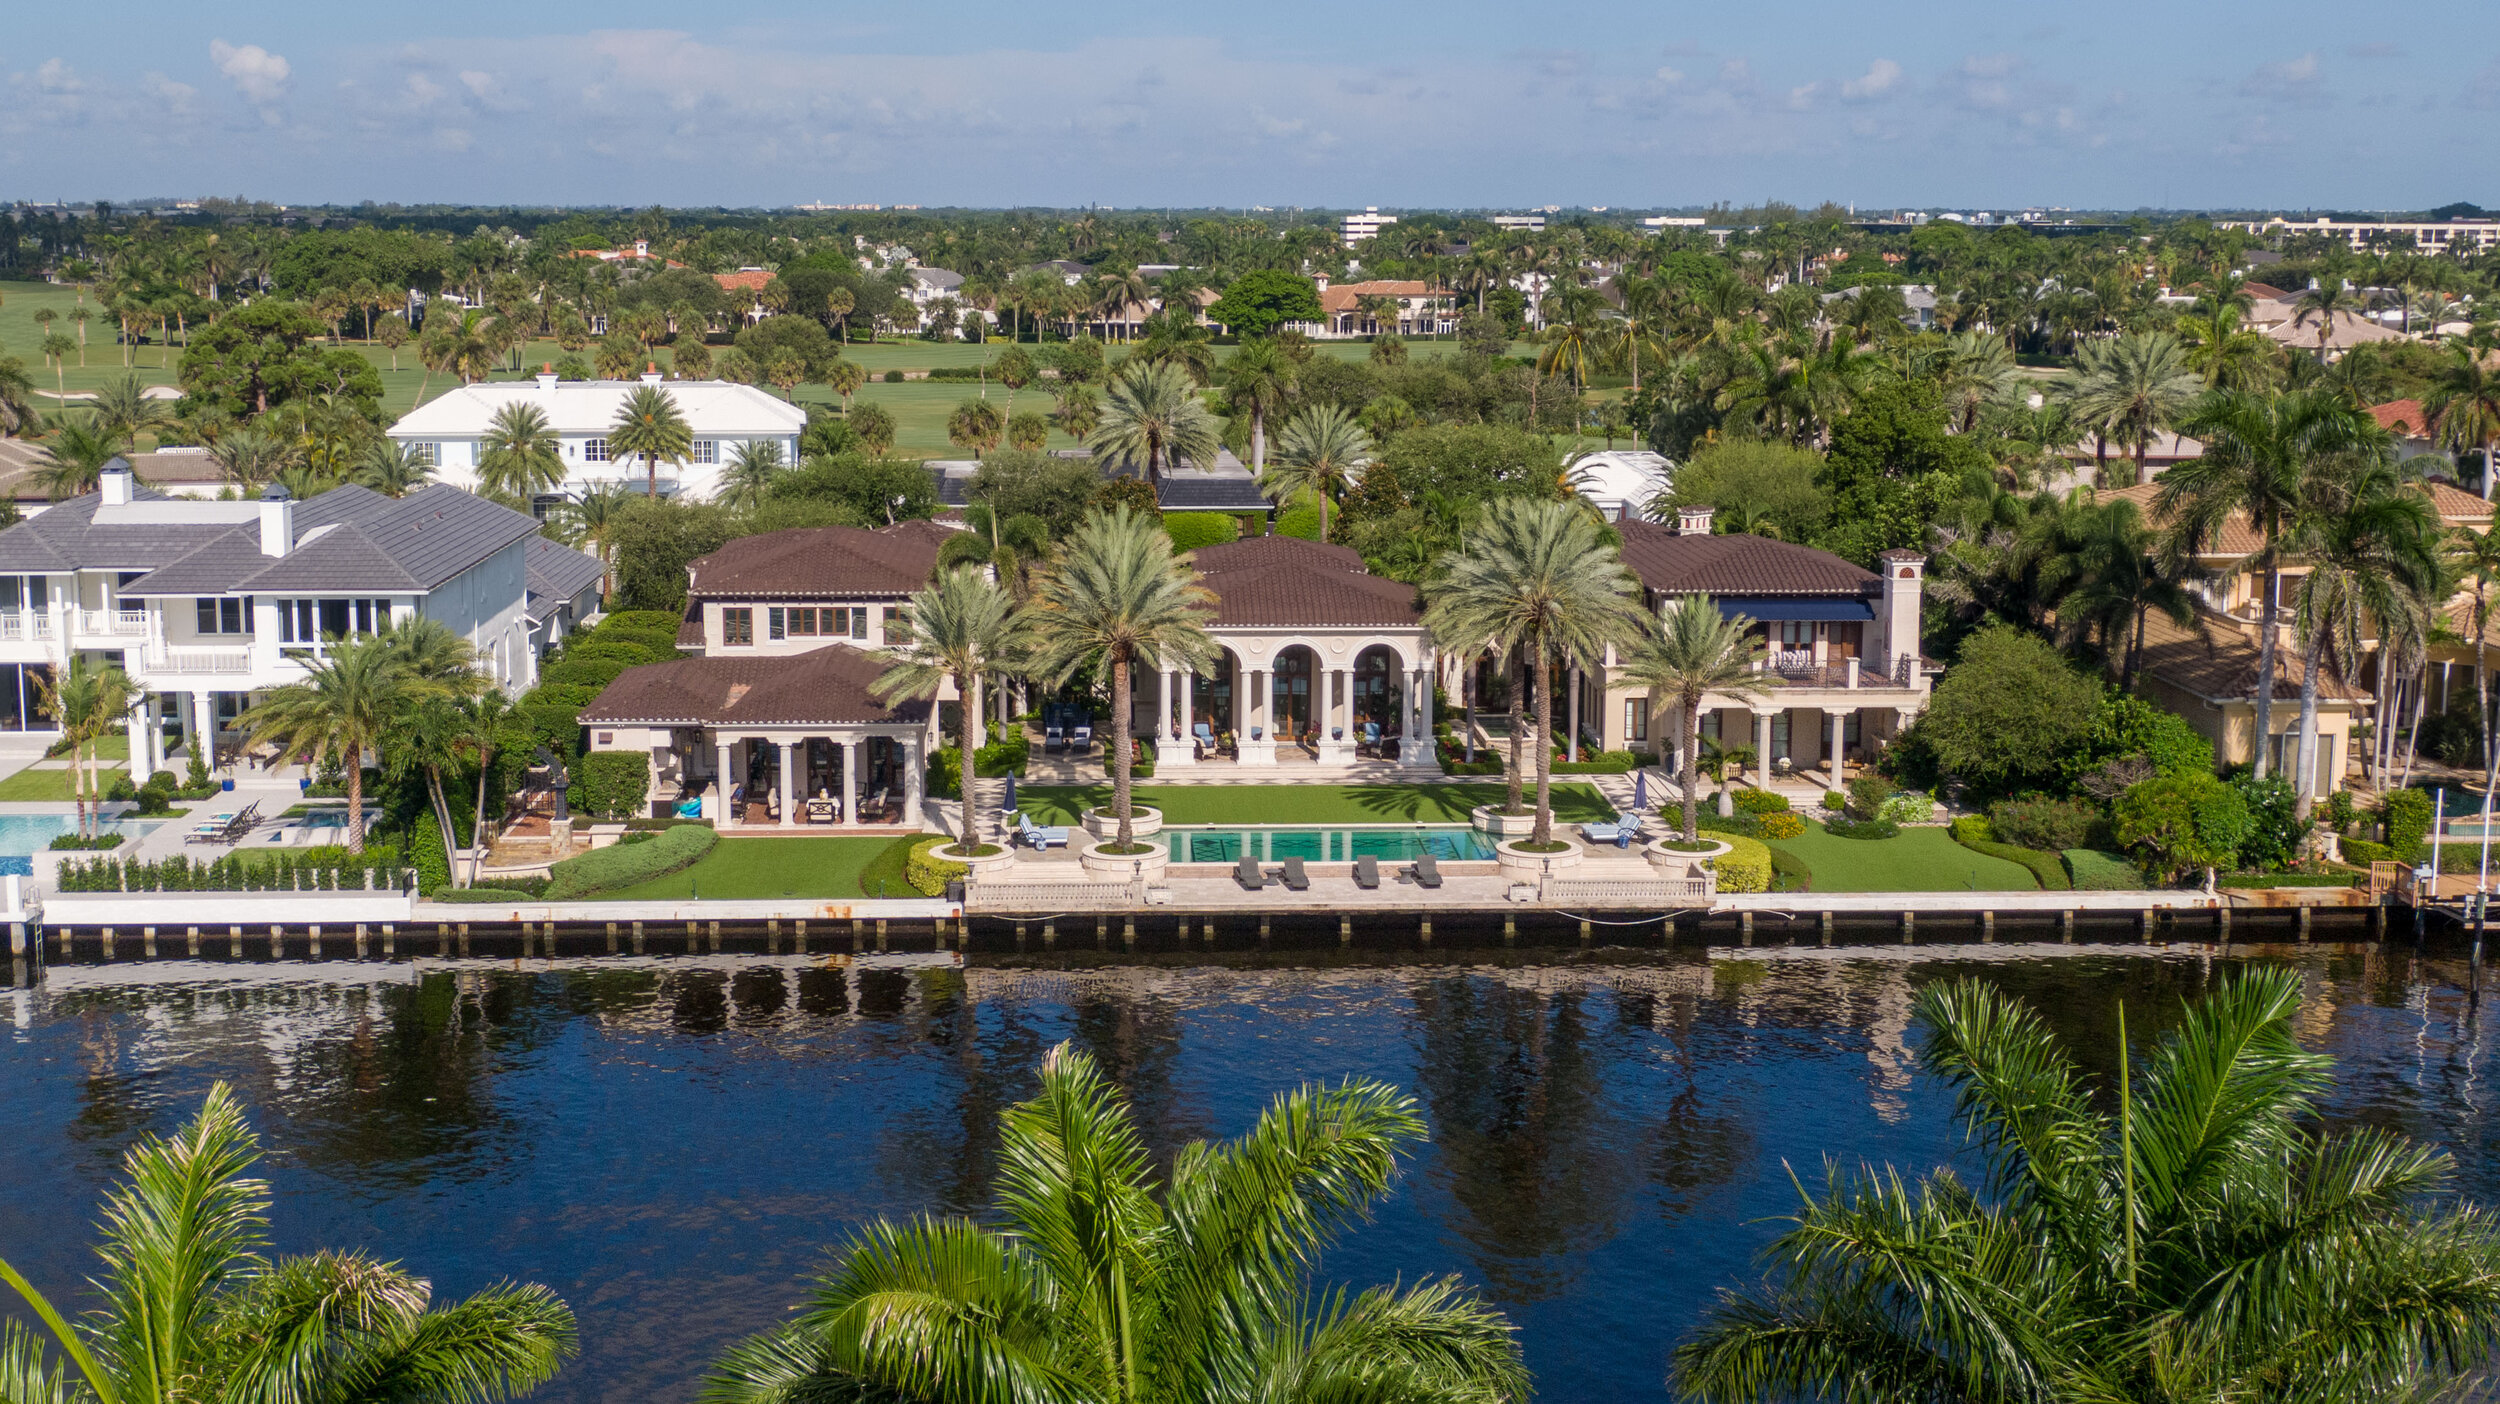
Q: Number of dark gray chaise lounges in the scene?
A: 4